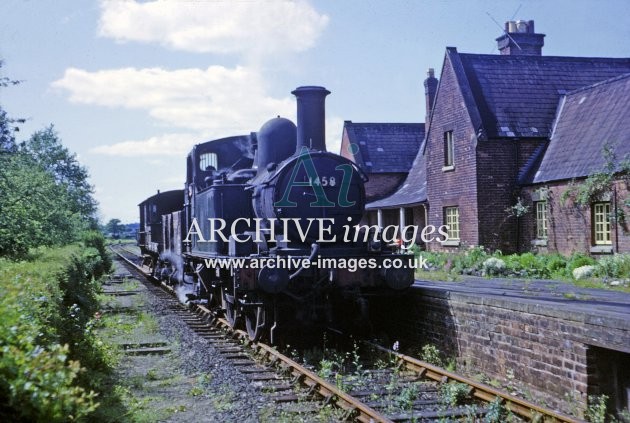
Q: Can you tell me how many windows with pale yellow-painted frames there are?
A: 3